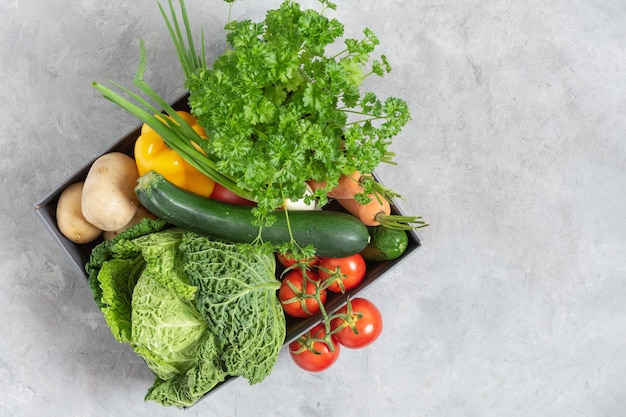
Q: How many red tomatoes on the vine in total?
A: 5